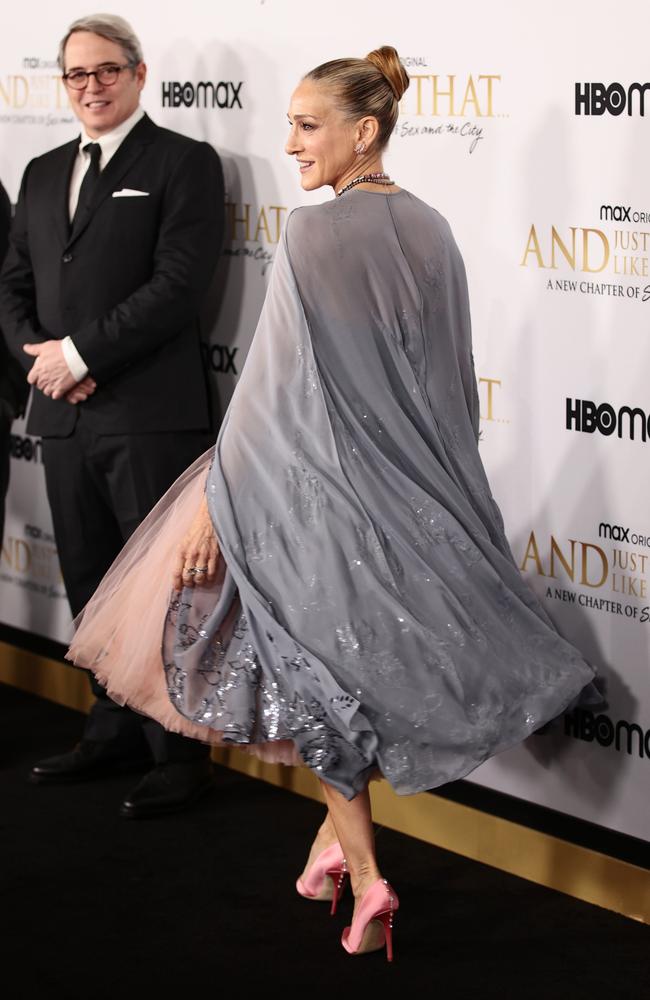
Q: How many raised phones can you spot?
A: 0